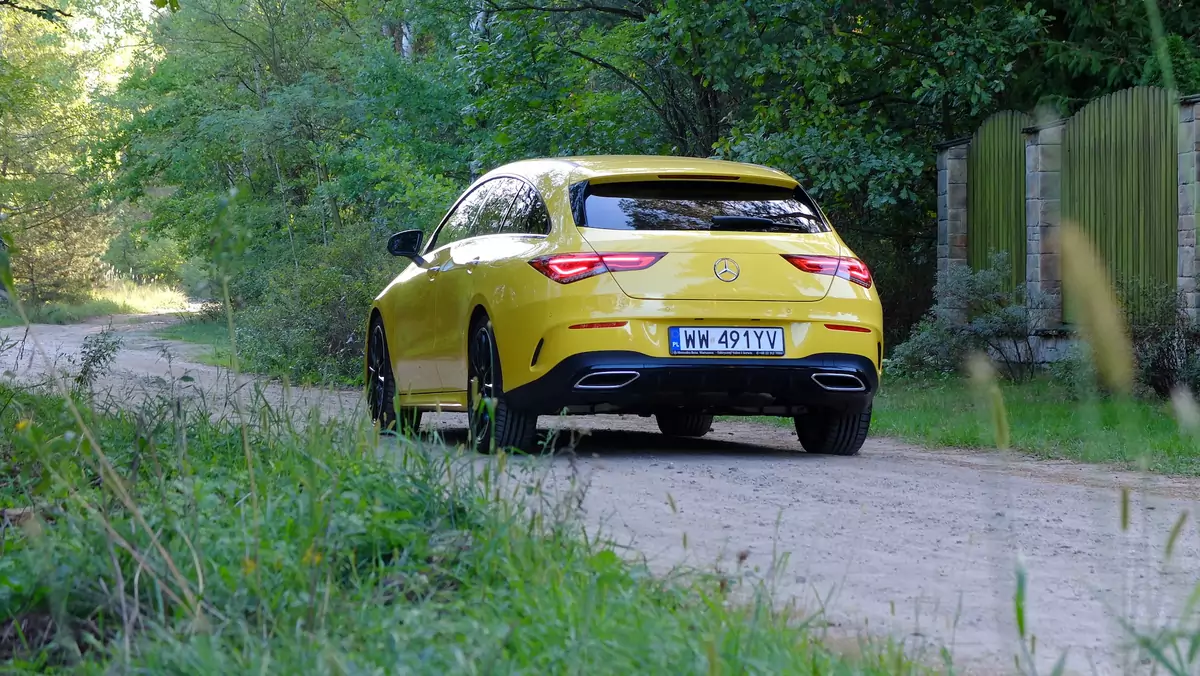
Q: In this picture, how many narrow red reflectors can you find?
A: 2